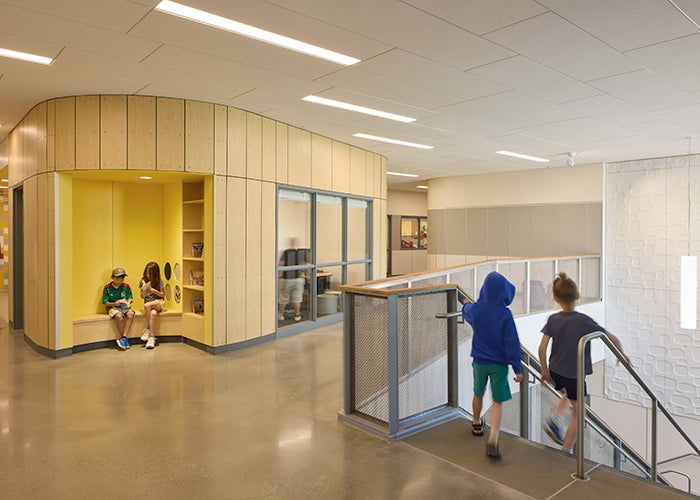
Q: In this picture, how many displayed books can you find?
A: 3